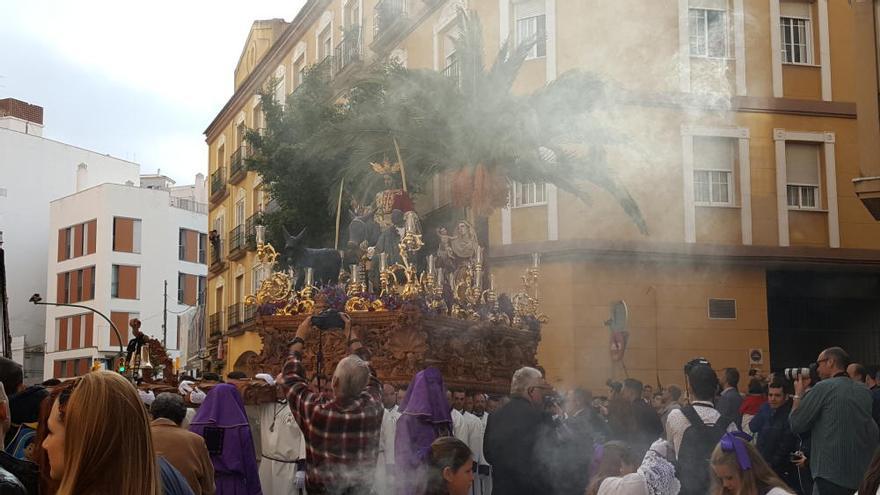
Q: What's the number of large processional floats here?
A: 1